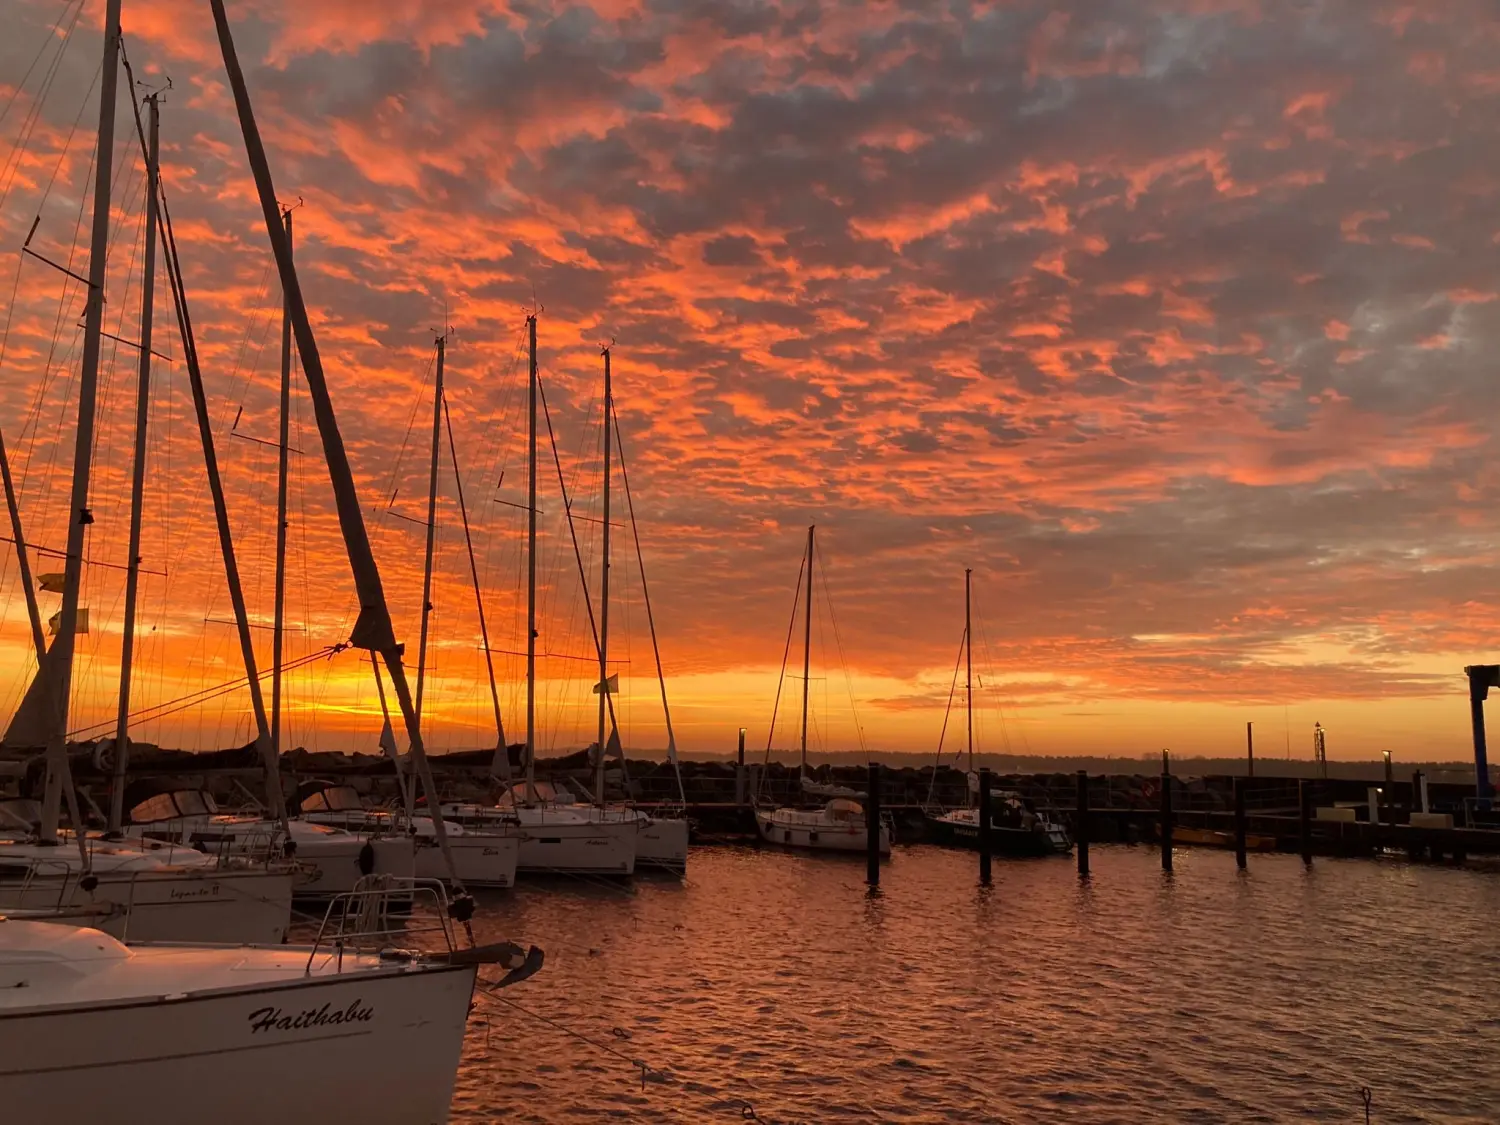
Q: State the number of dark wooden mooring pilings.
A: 6